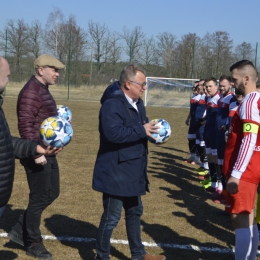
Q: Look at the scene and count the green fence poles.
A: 5